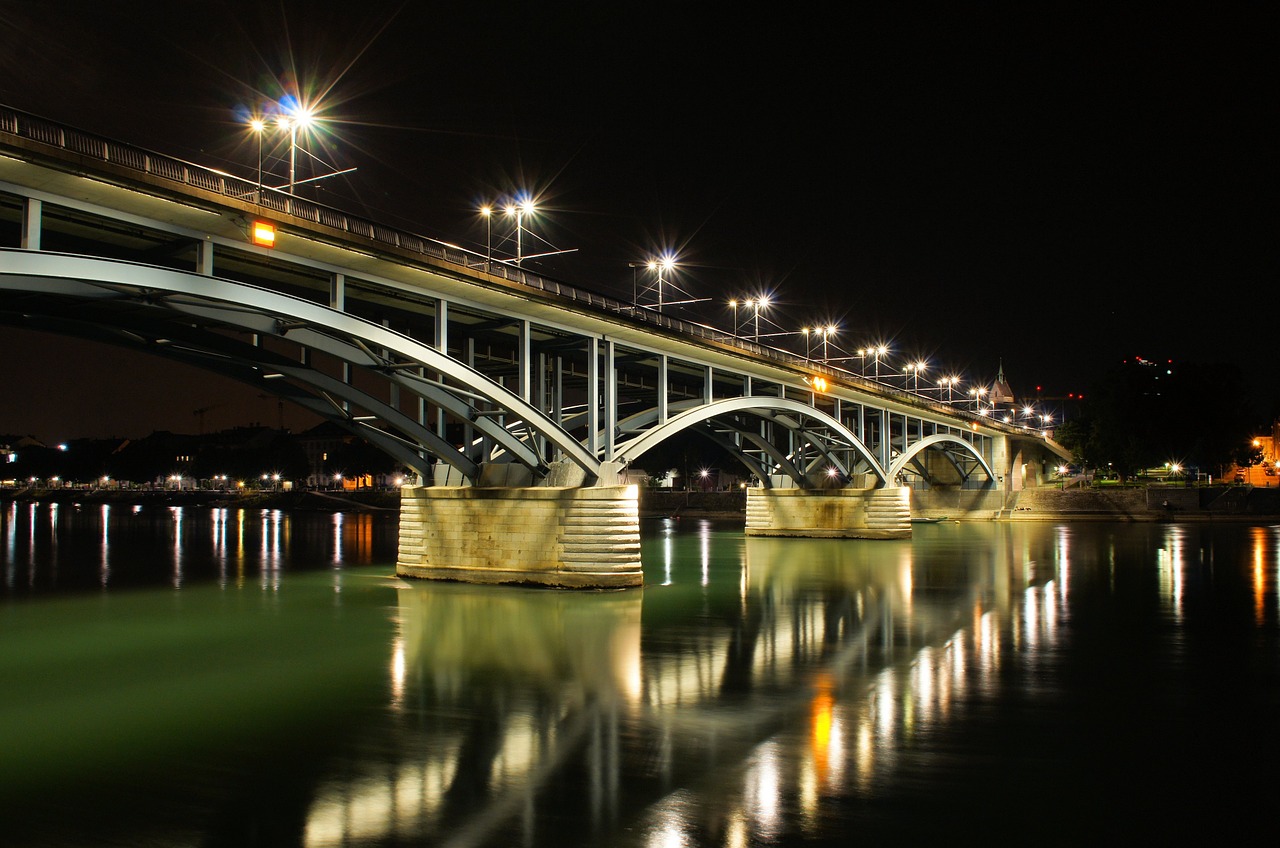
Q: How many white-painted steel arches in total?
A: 3